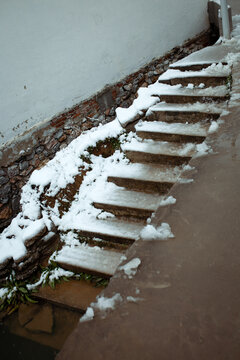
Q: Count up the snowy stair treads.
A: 10